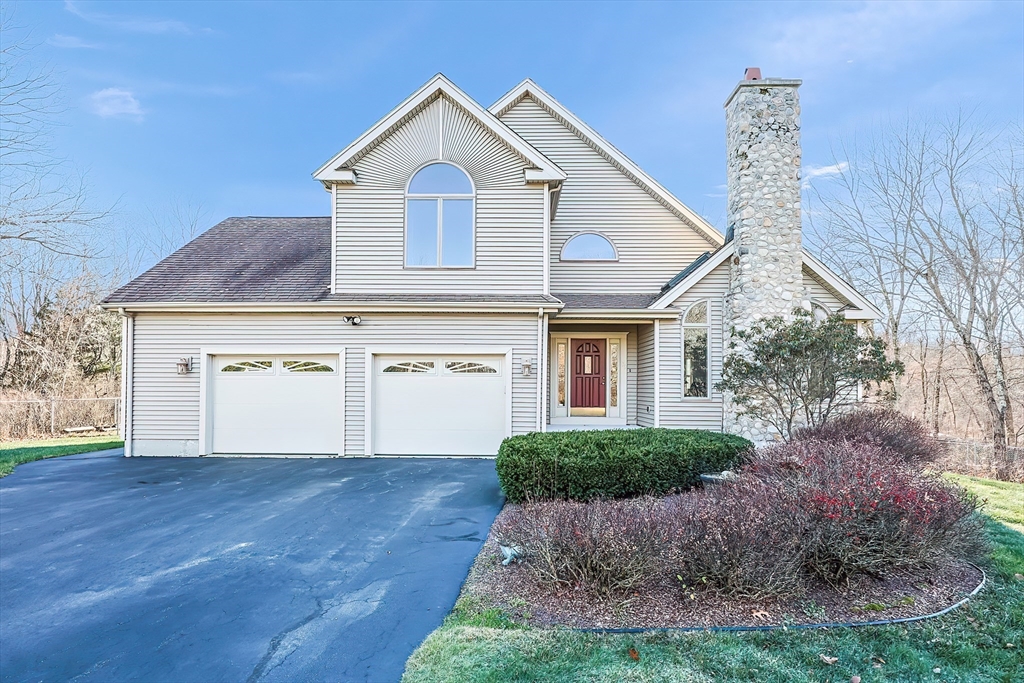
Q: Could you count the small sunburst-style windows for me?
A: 4